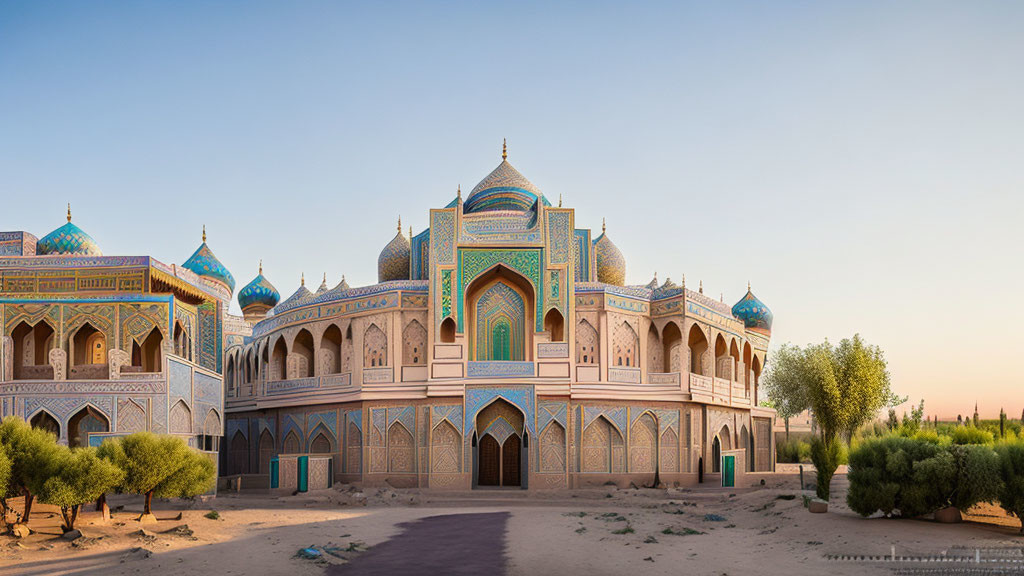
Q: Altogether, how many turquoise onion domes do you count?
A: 4